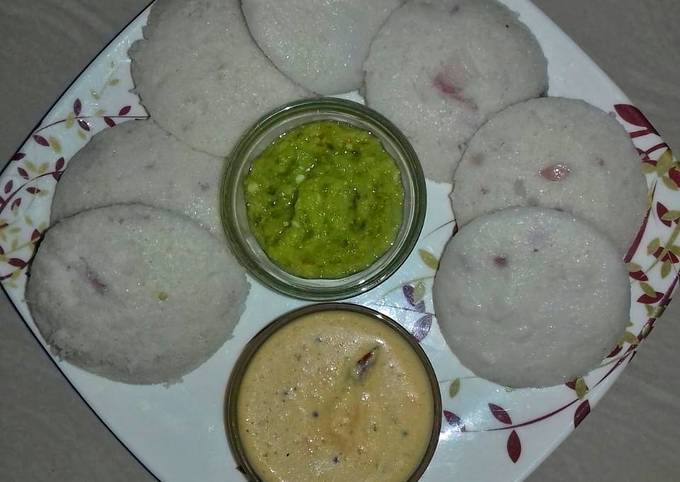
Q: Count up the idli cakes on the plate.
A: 7